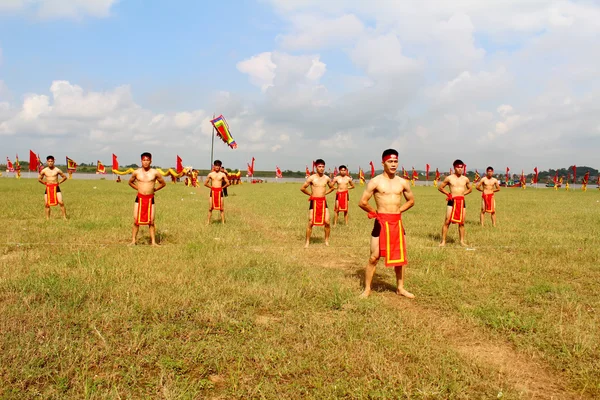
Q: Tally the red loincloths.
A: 8